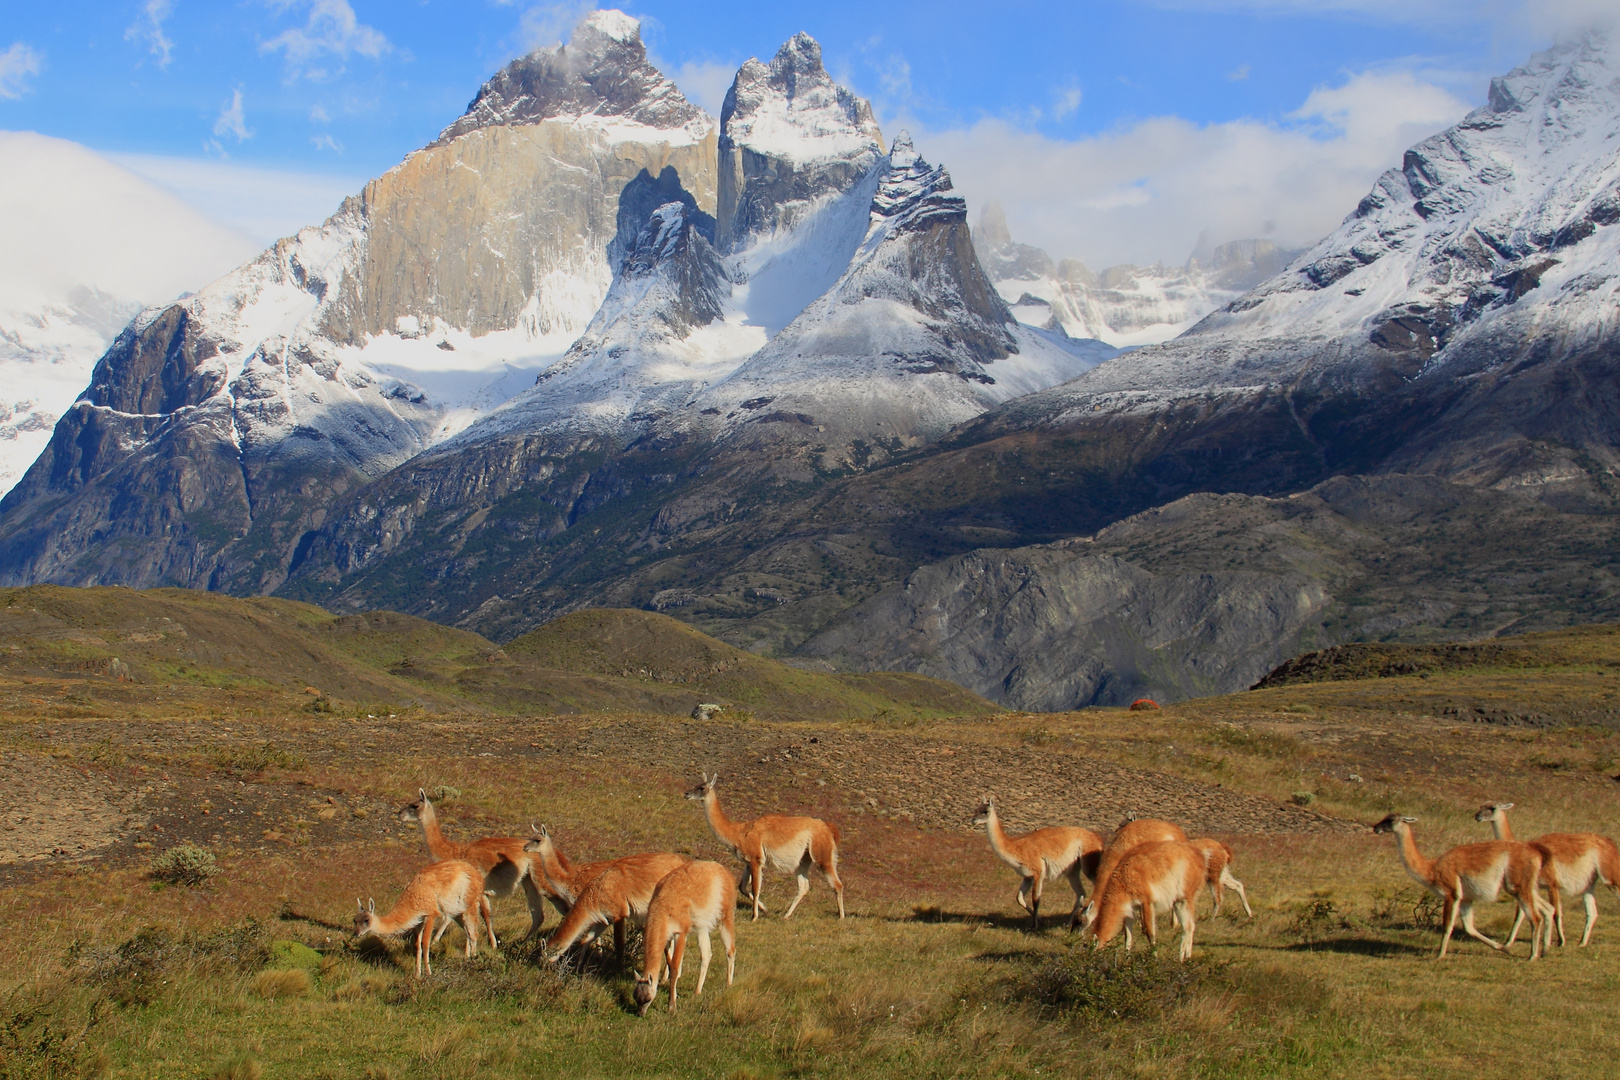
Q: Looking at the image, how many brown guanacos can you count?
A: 12